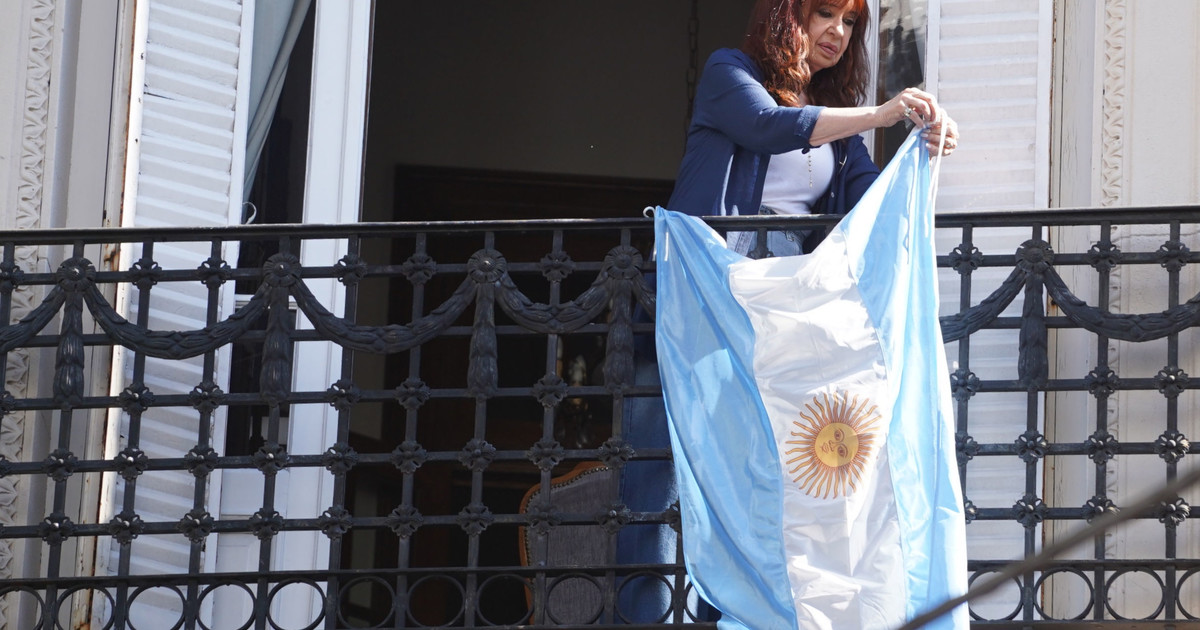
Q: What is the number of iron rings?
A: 15